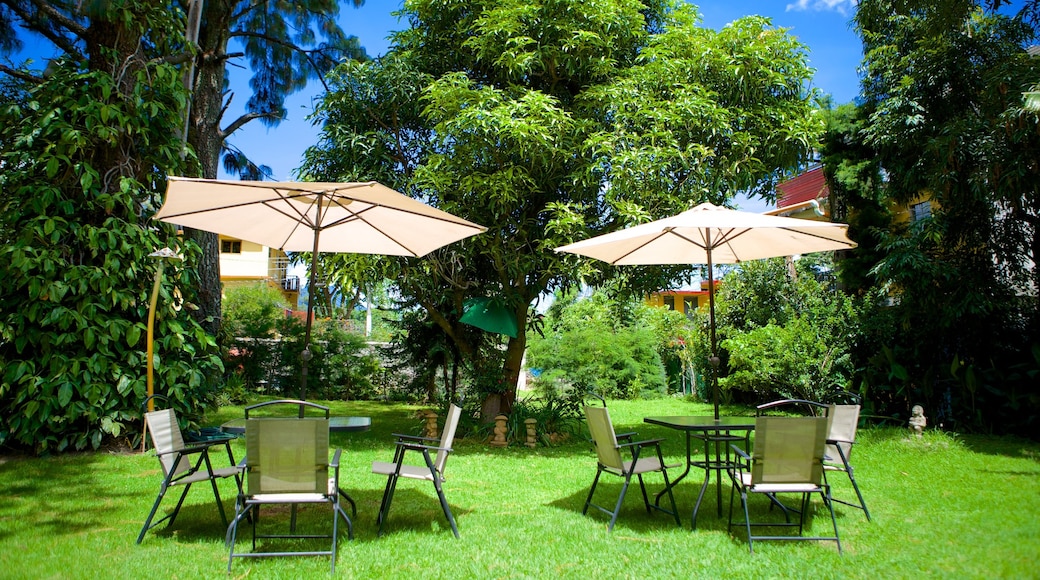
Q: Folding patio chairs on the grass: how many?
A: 6